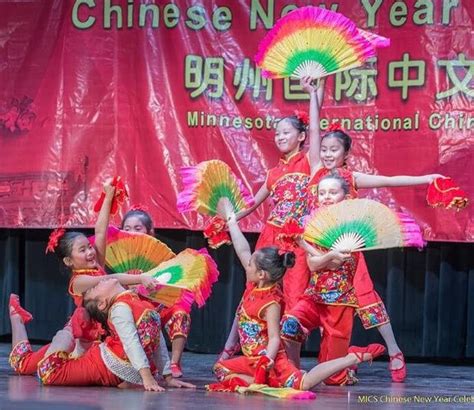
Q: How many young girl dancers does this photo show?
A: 7